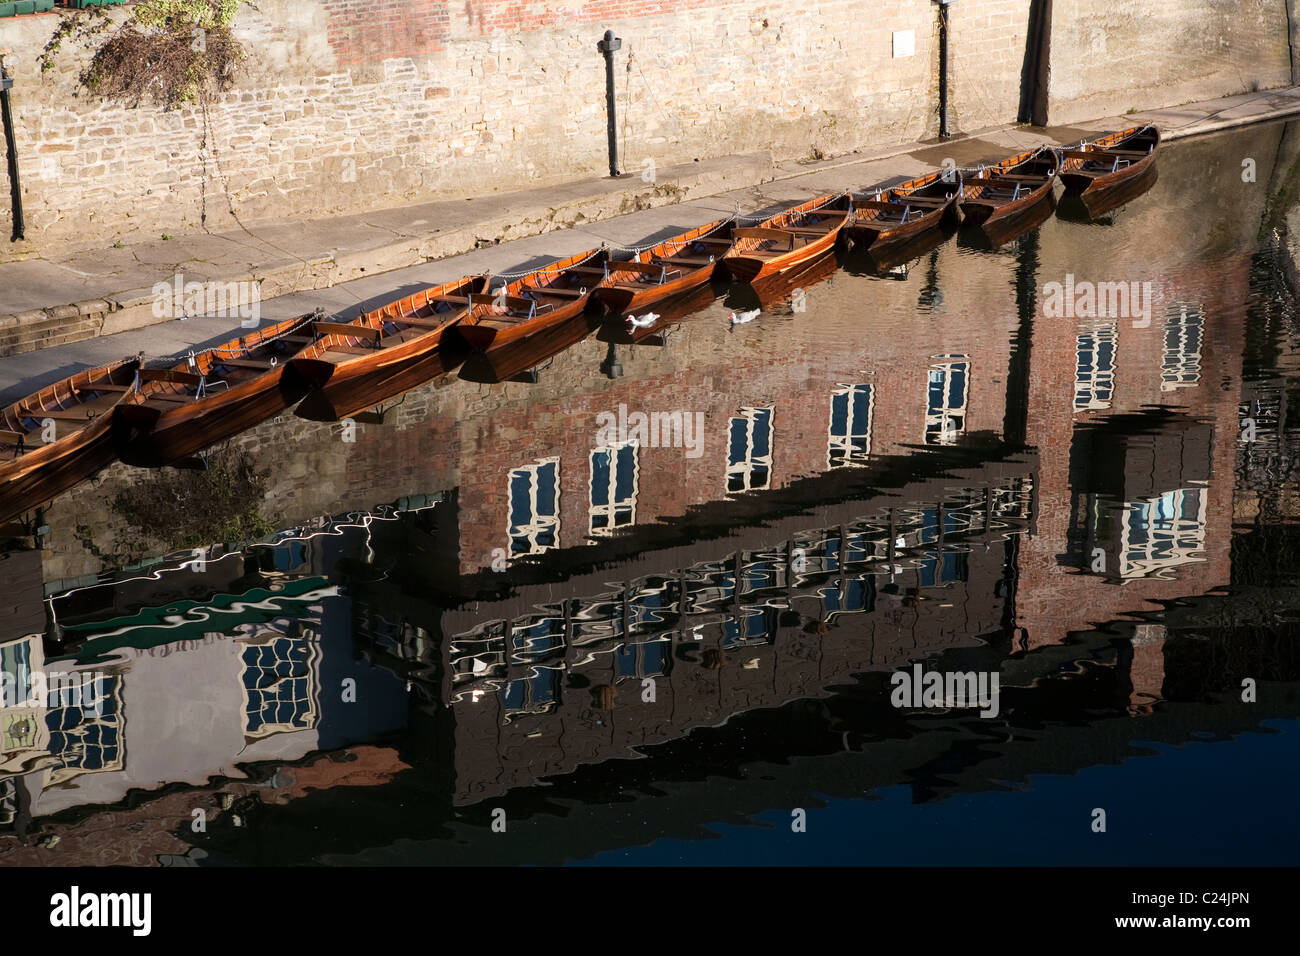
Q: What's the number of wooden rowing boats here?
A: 9